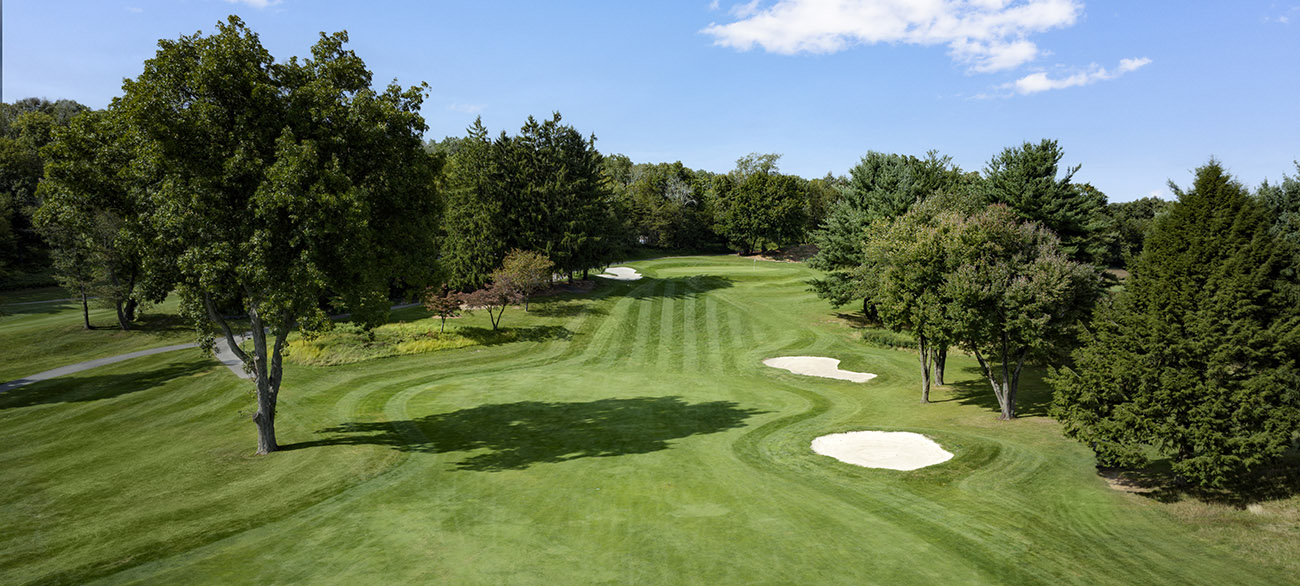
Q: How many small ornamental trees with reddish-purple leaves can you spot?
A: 2